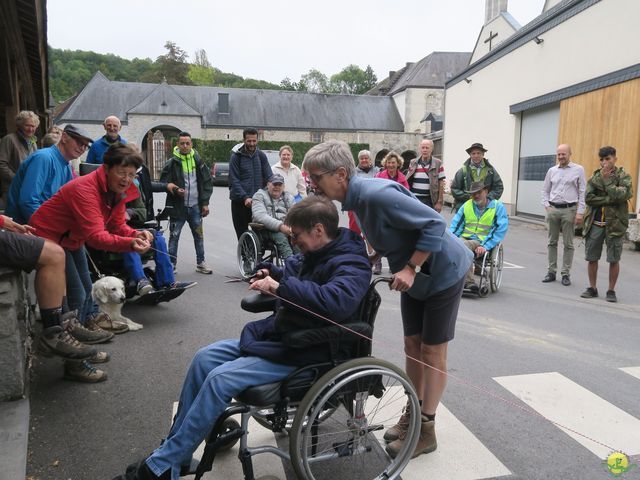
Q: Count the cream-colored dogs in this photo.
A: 1